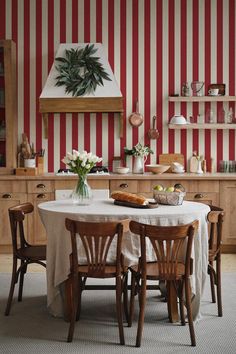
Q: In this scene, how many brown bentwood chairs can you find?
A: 4